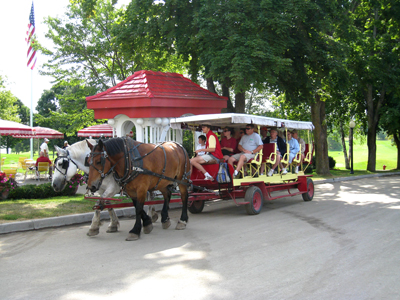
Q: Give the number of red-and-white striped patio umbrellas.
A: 3